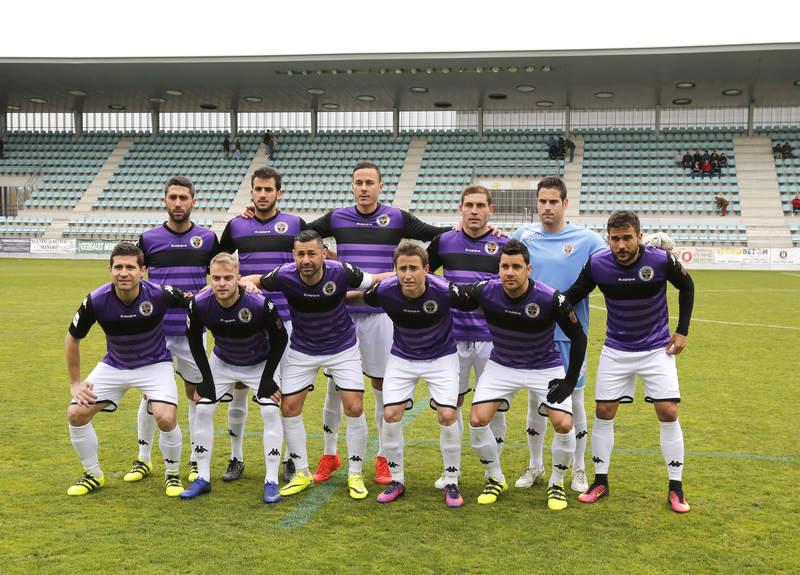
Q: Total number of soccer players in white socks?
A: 11